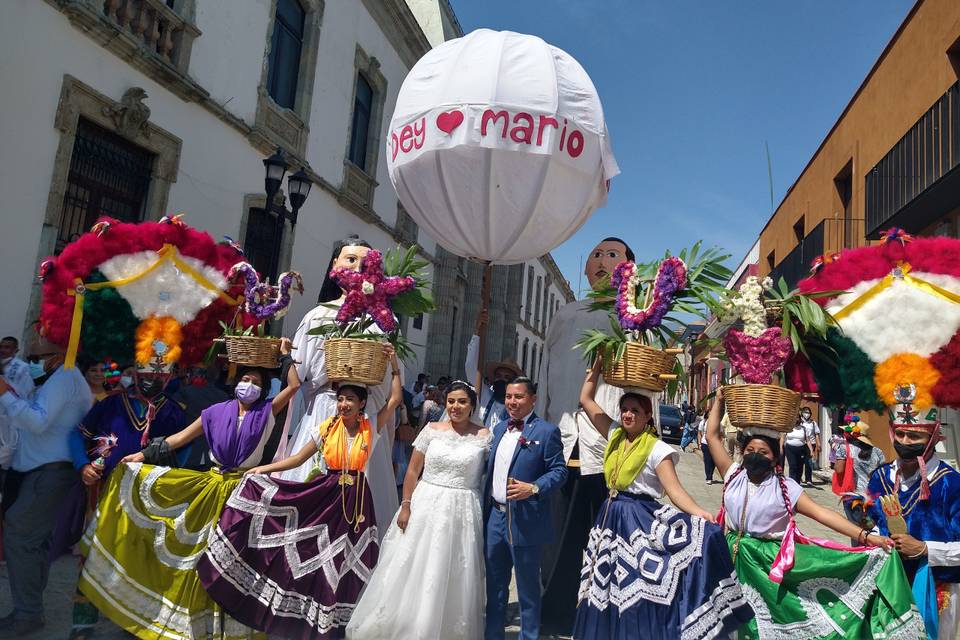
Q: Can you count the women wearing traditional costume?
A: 4